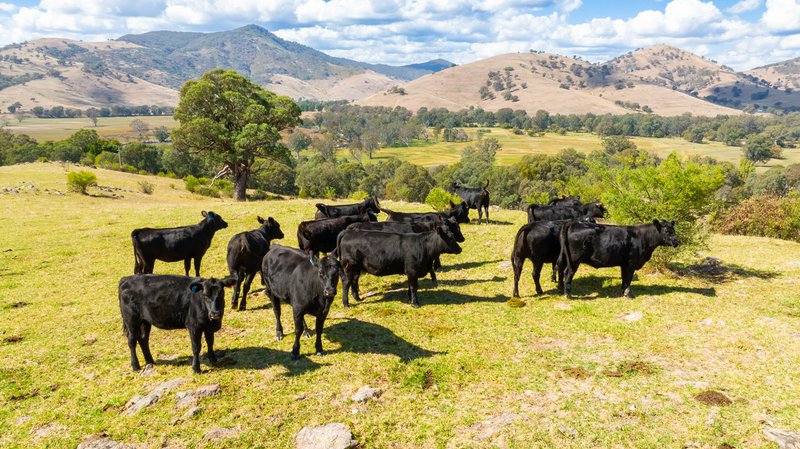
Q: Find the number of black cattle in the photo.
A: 14